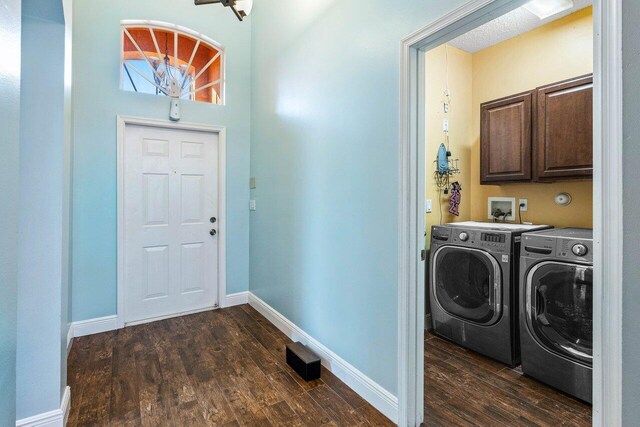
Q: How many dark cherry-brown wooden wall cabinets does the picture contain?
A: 2